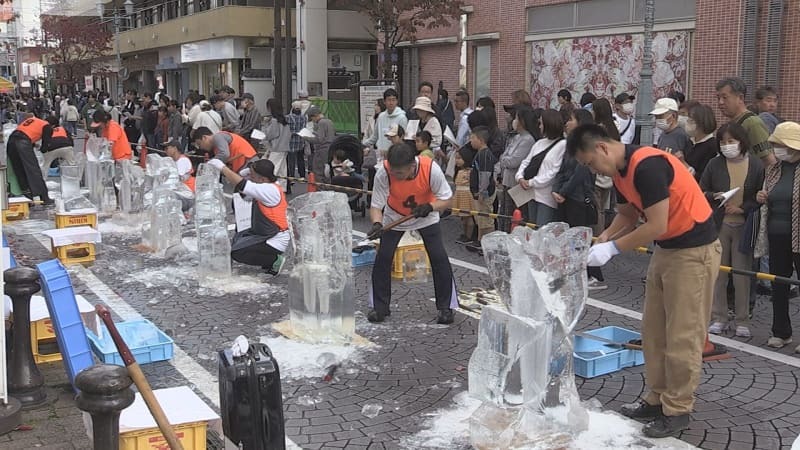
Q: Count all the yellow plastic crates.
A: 6